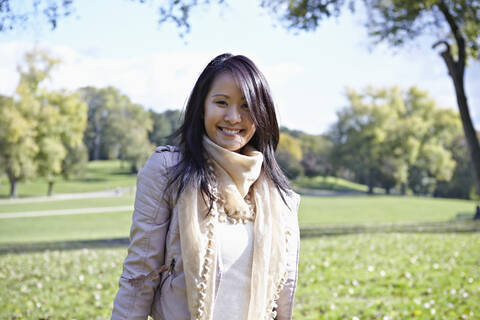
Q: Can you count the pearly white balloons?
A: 0